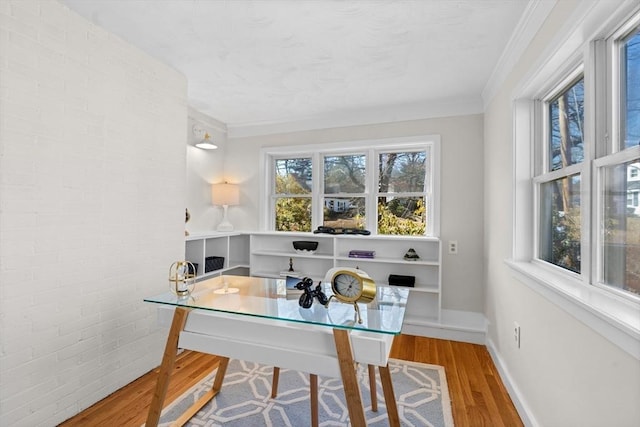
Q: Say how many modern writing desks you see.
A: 1